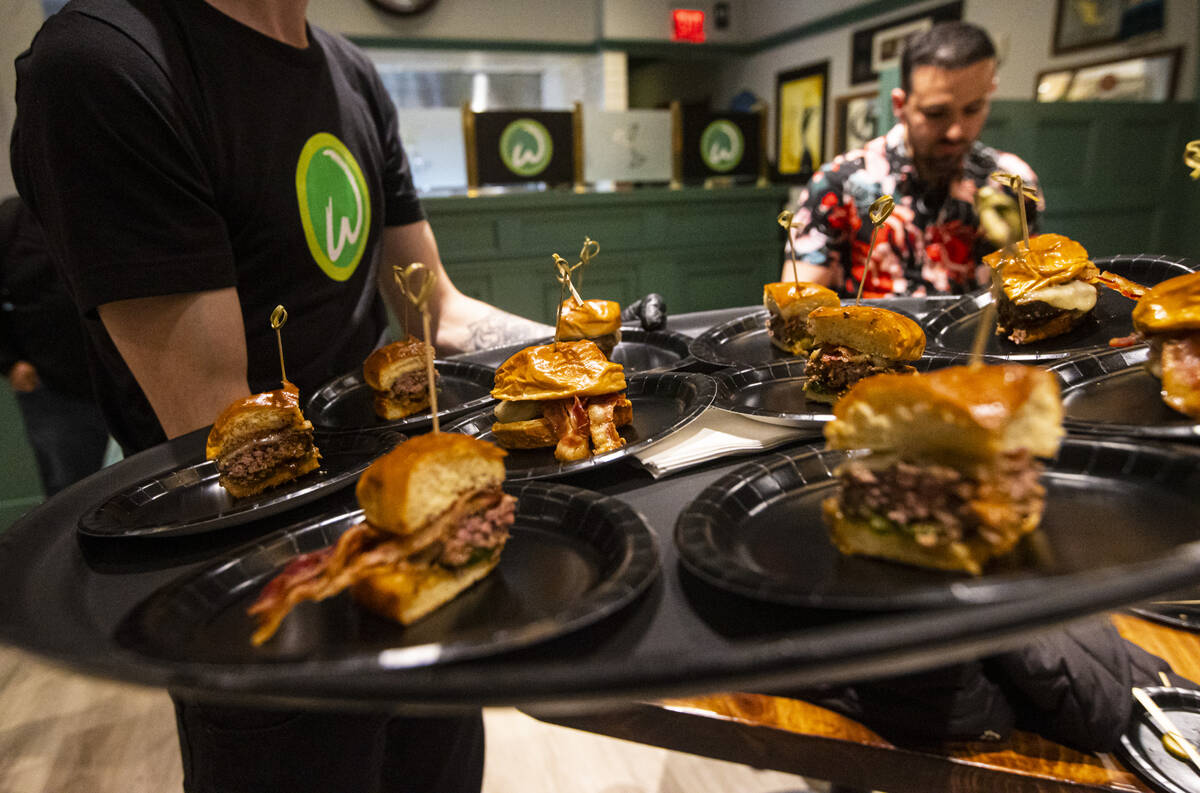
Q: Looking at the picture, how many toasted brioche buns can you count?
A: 10